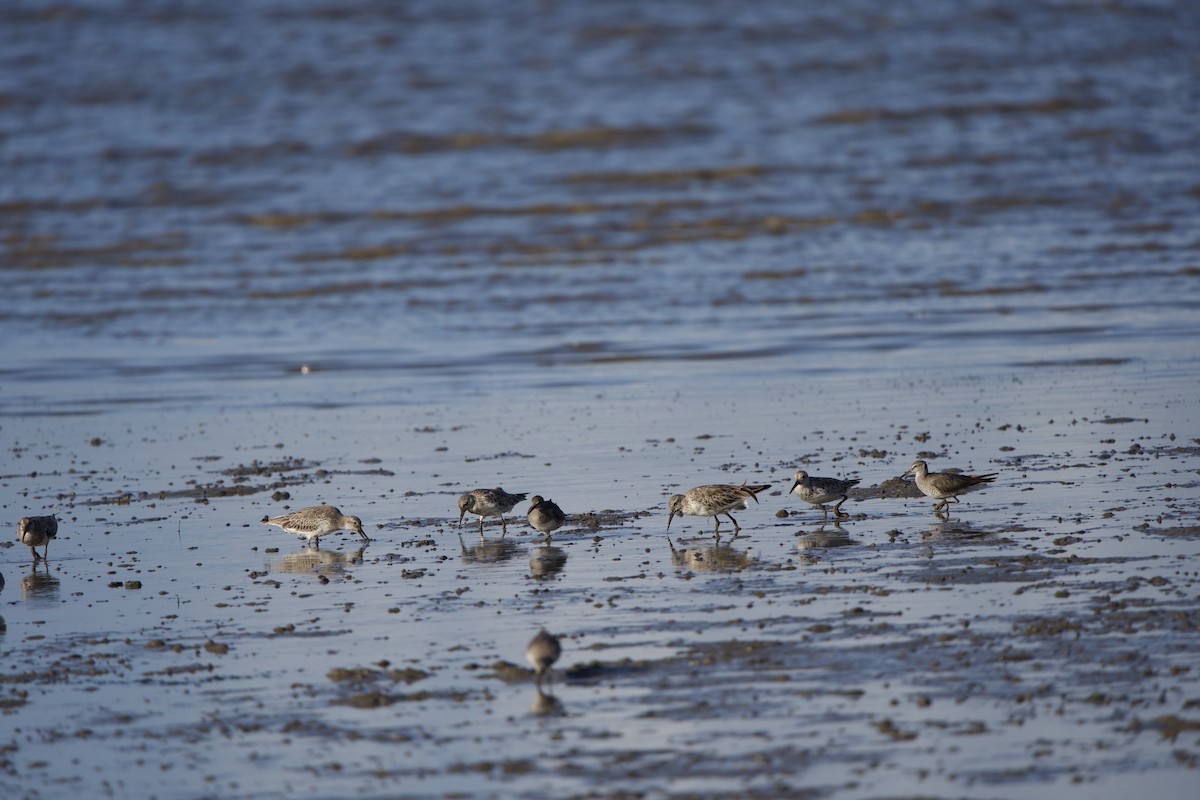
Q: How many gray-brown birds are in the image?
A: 8